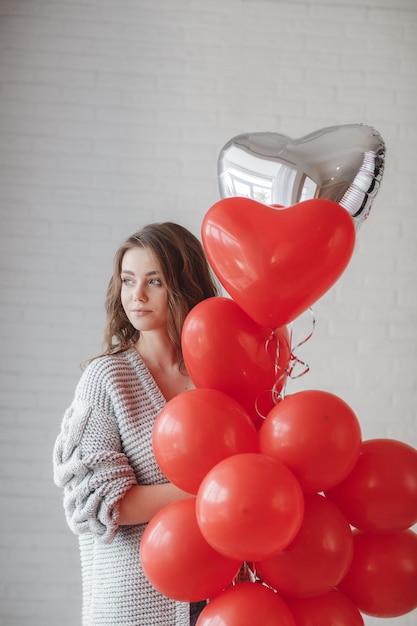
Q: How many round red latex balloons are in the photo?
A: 9